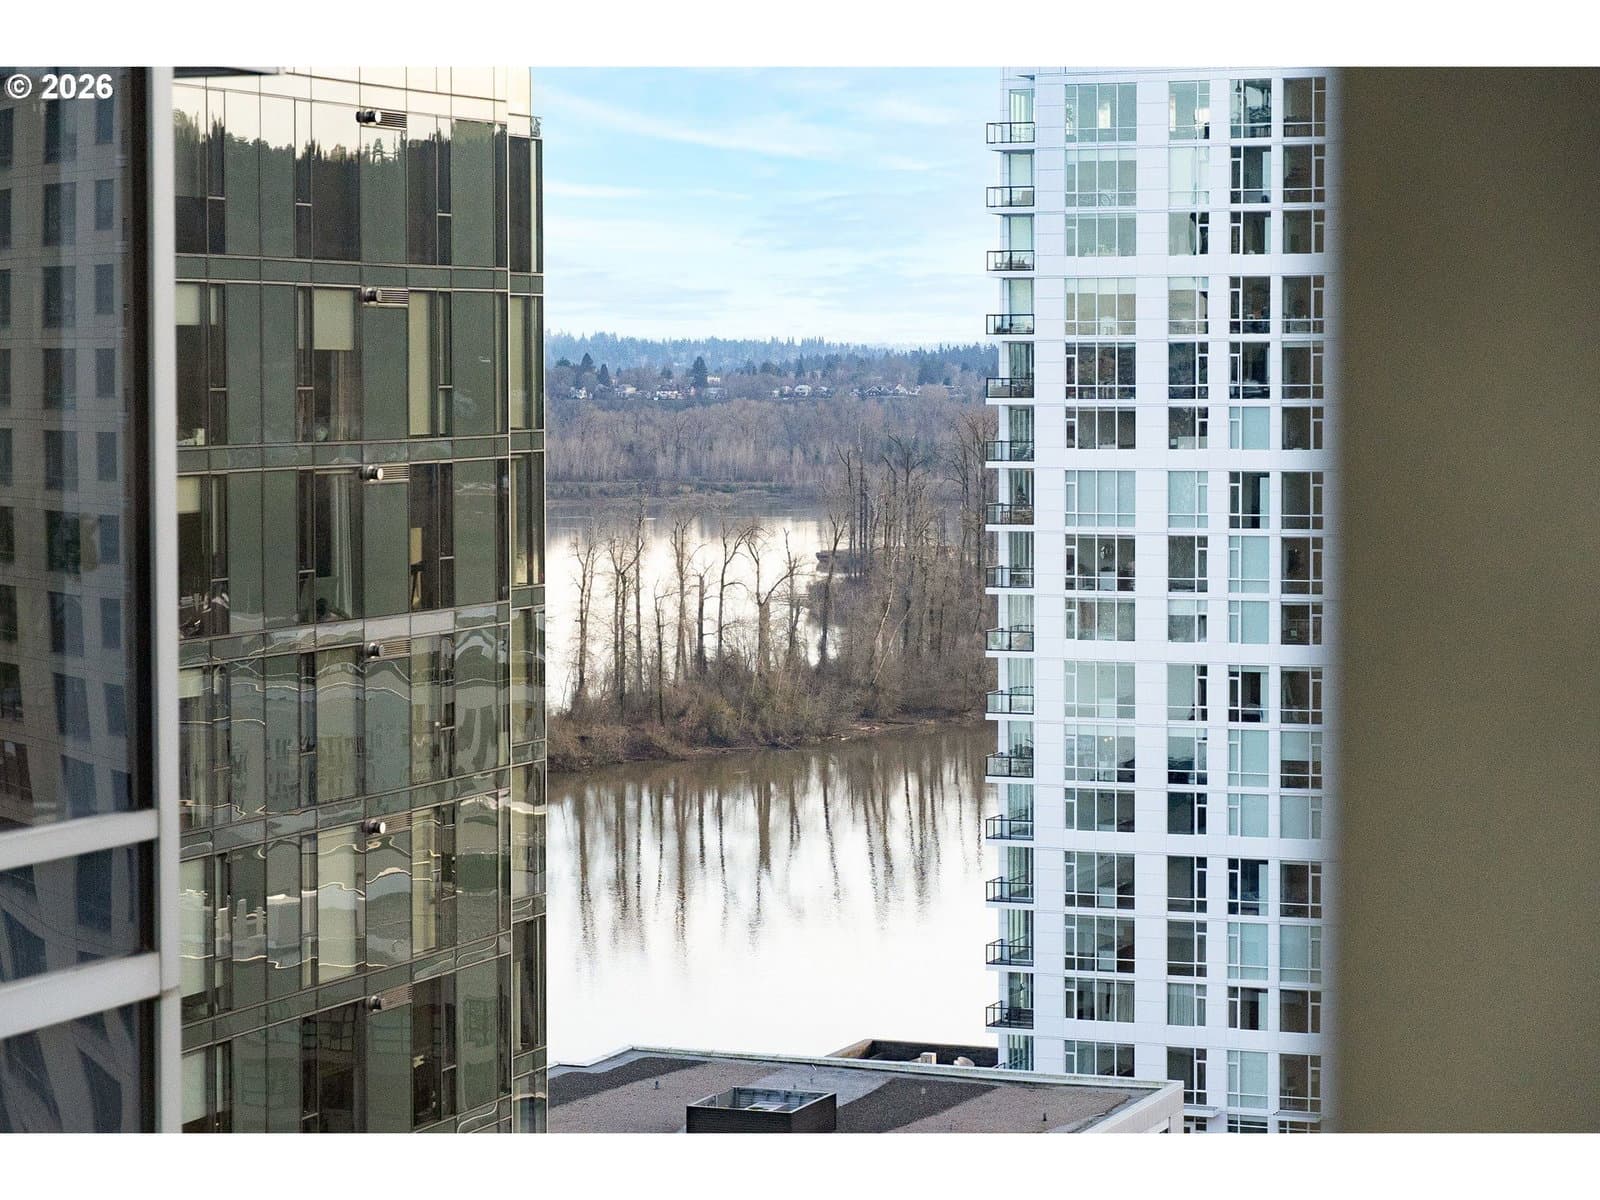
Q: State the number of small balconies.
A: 15